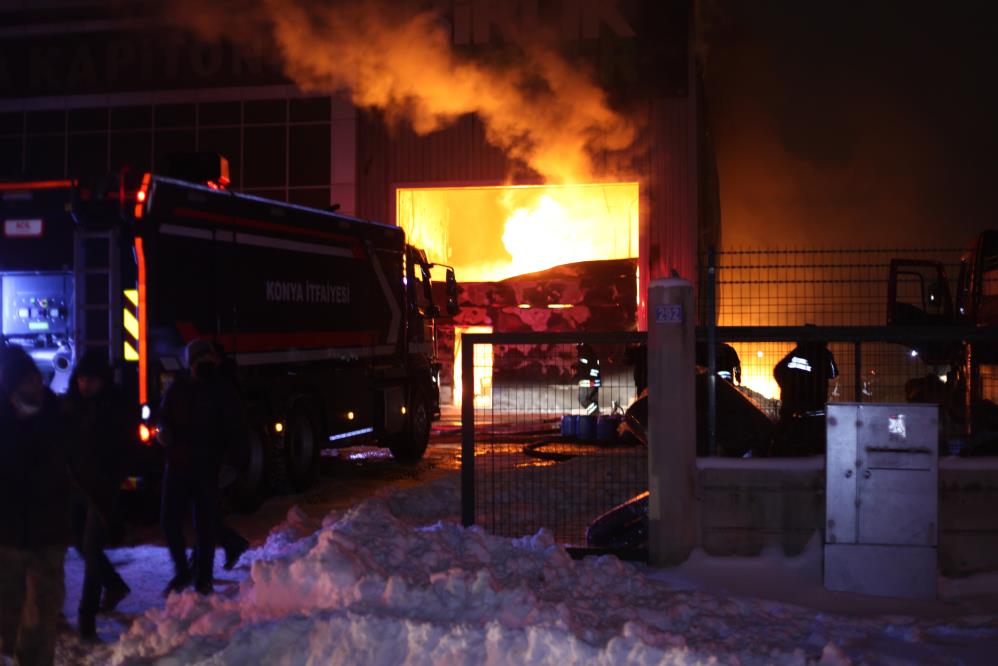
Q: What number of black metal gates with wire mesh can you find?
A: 1